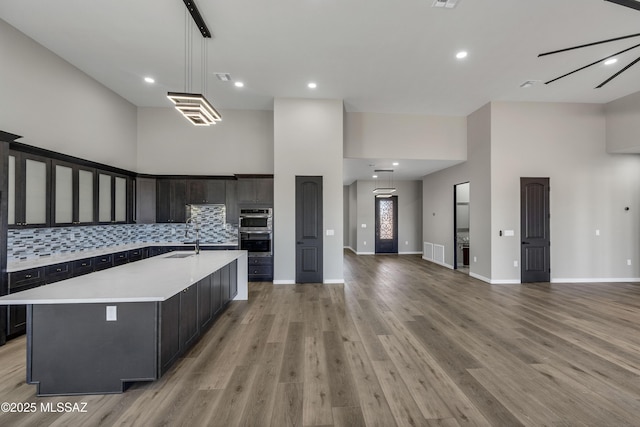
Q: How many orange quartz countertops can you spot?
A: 0